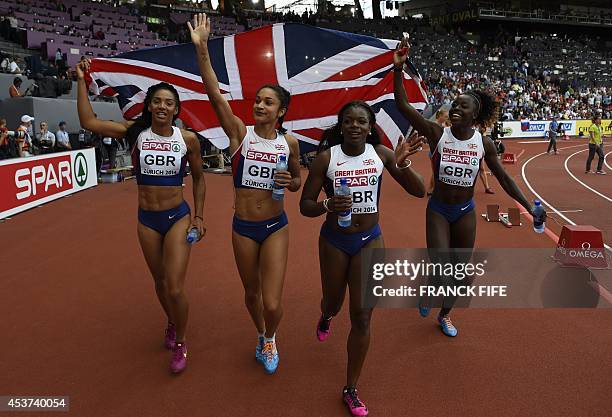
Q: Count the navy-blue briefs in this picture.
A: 4